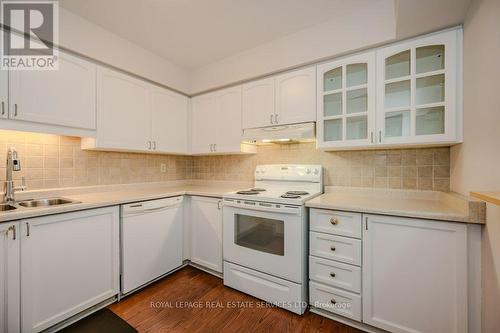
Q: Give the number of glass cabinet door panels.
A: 12